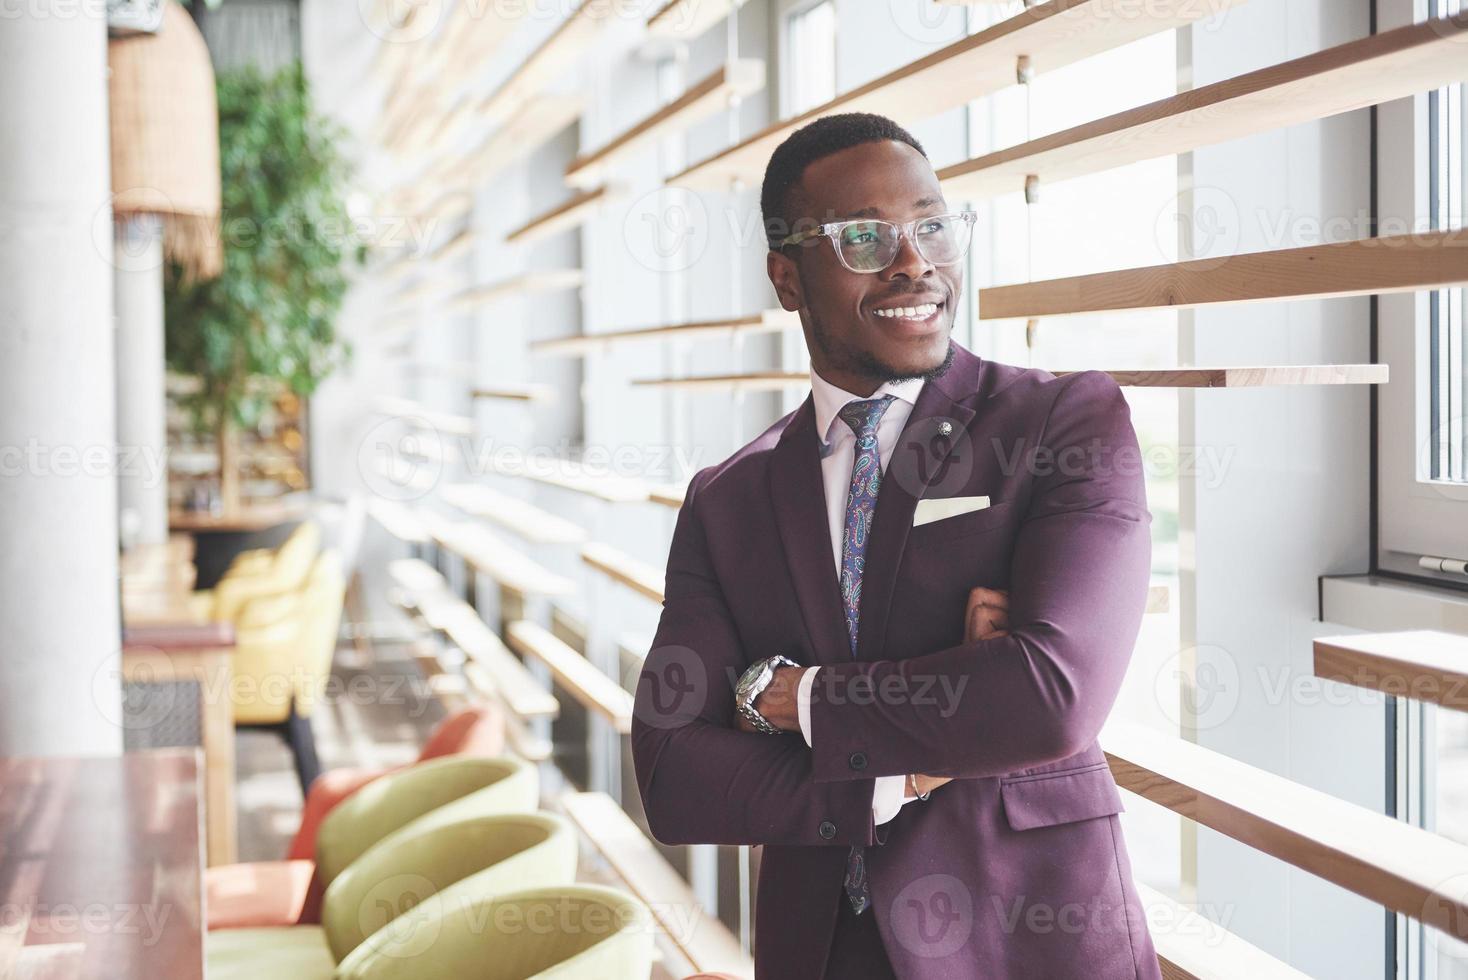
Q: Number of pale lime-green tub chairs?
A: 3